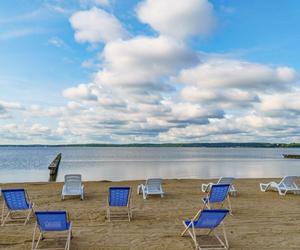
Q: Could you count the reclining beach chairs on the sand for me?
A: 9